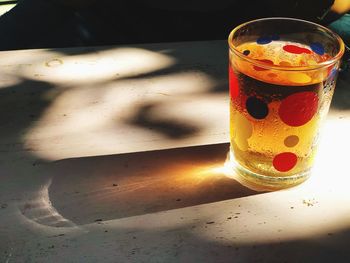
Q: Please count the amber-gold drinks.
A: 1